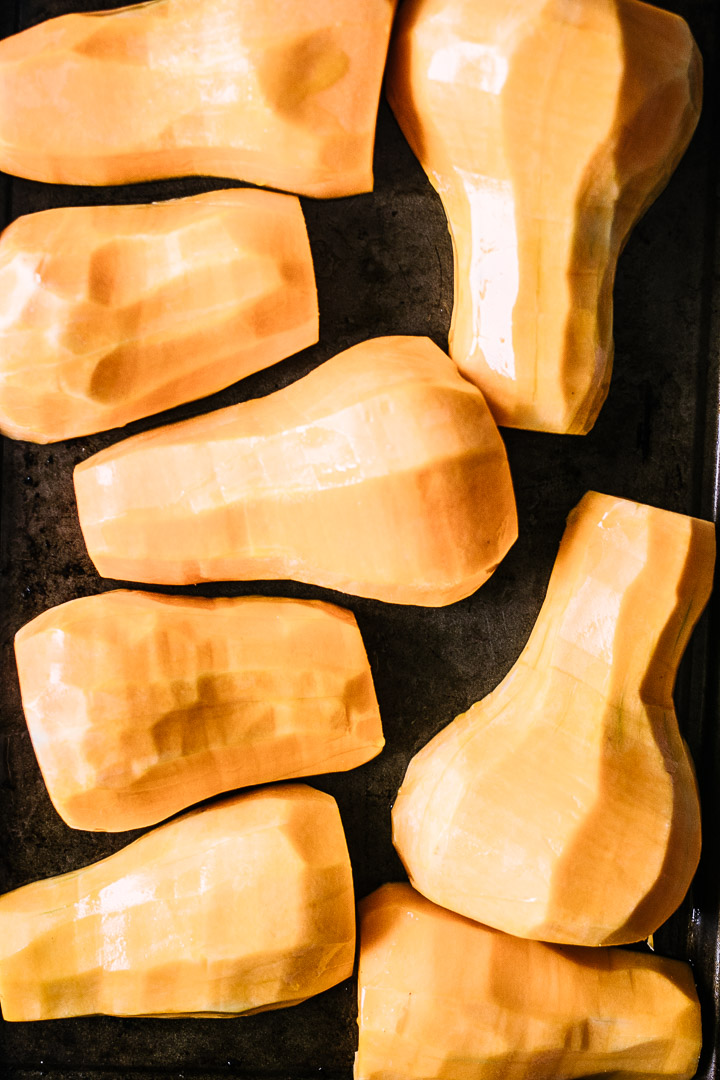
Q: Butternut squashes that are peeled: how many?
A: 8